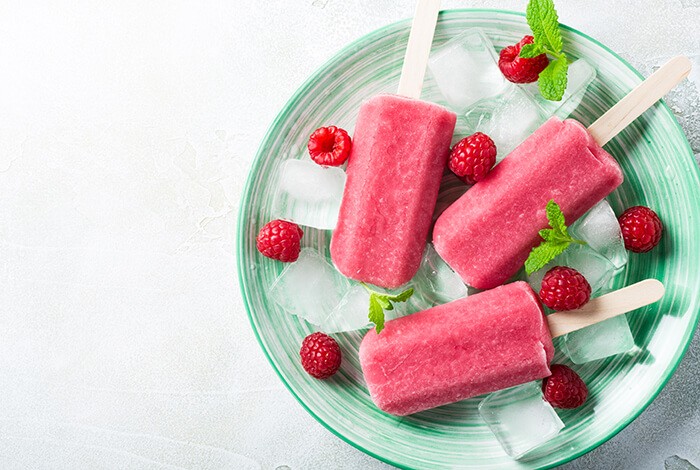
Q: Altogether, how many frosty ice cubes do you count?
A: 11